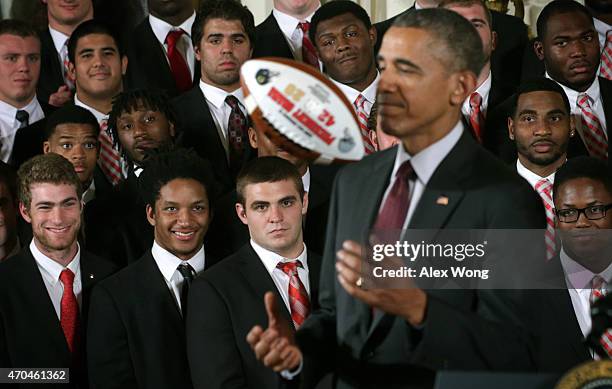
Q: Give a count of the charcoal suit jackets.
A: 1